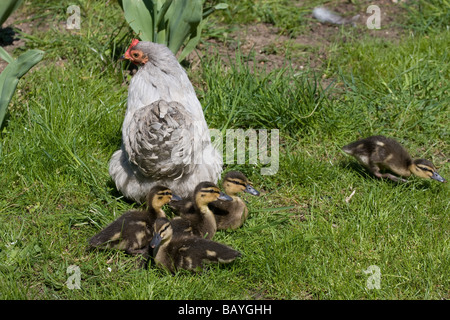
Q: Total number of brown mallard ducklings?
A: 5